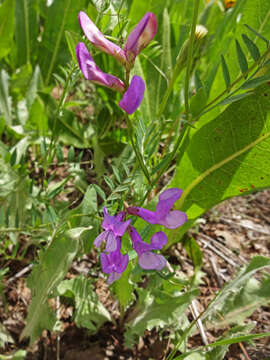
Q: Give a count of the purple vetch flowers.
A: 8